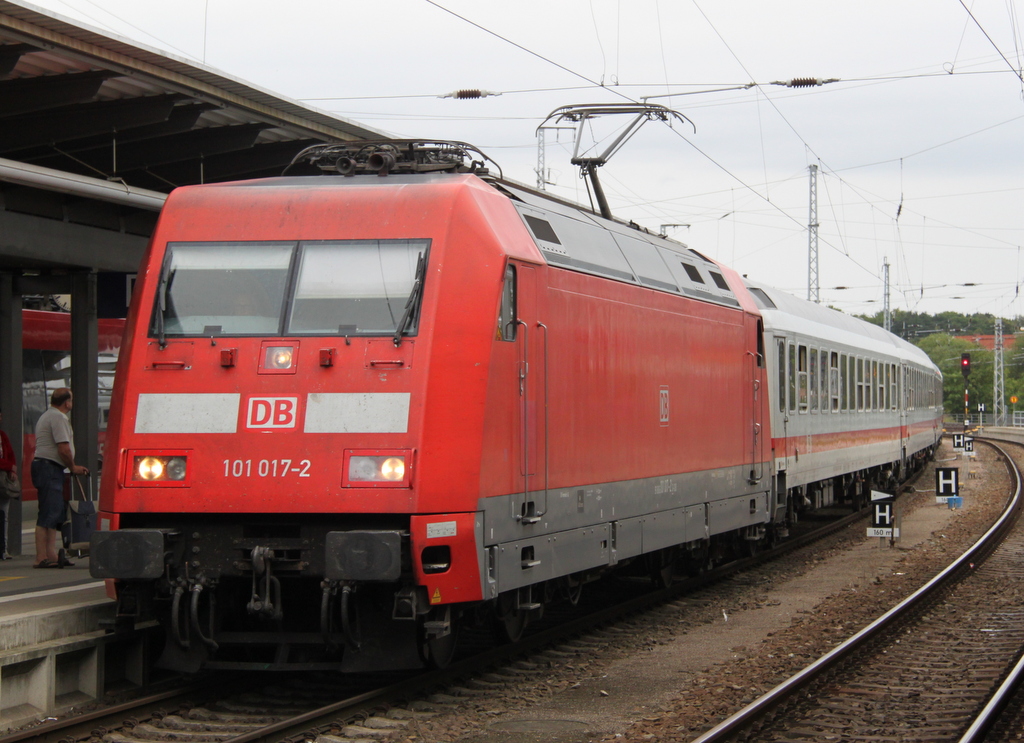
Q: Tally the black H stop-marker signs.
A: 5